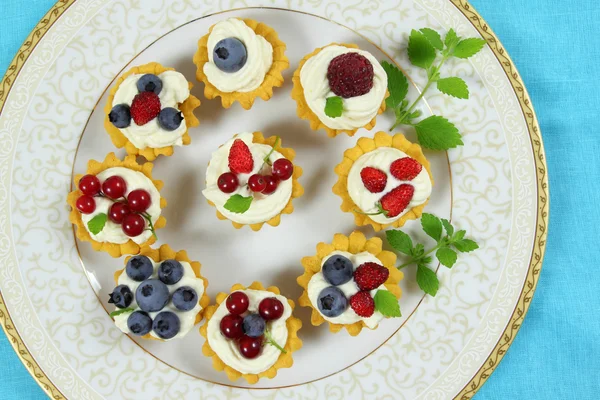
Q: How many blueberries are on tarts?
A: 14